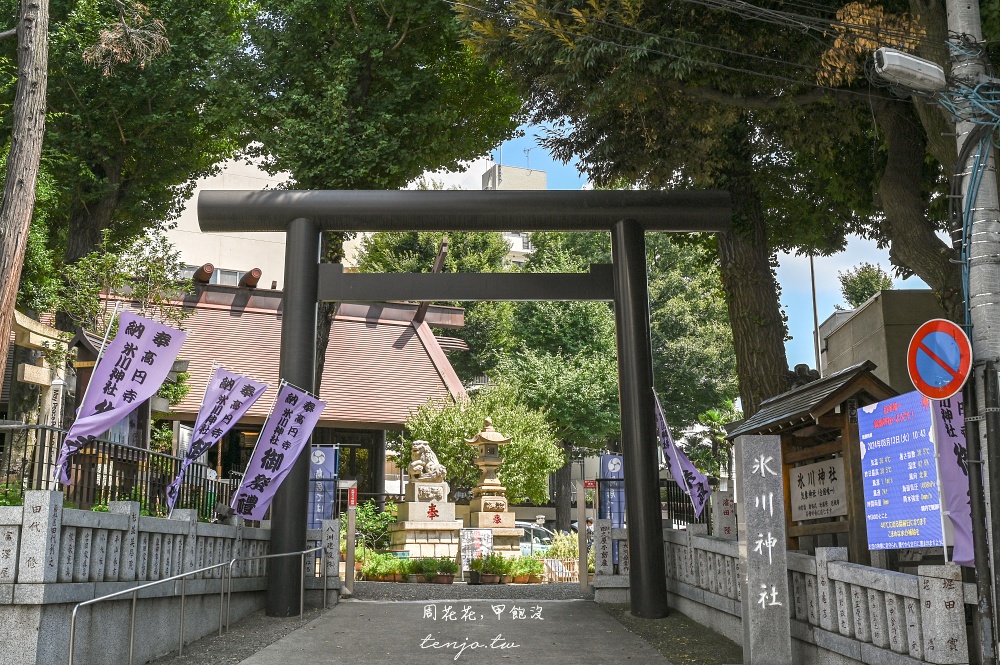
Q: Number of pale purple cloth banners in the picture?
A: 5